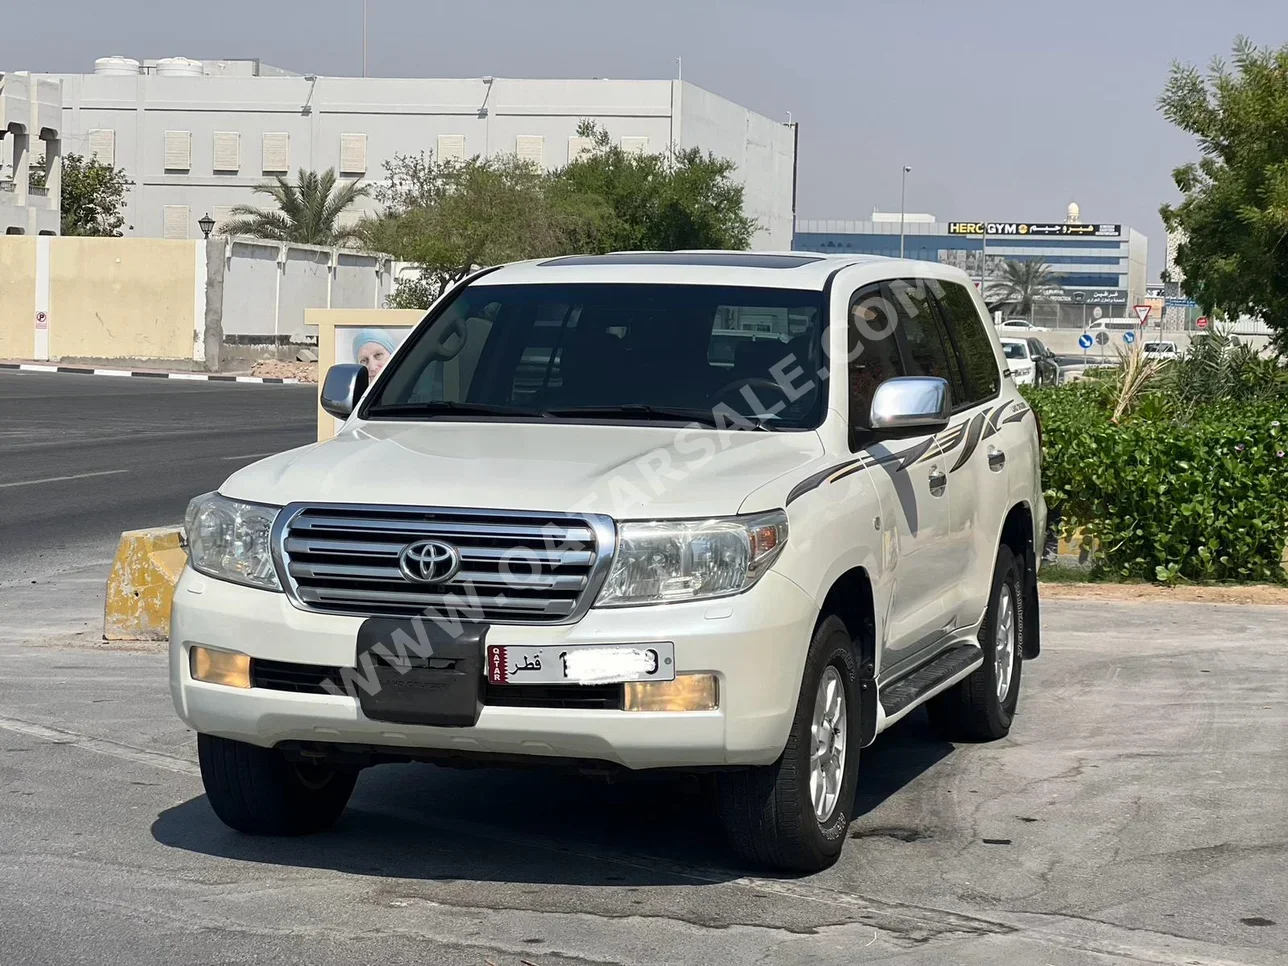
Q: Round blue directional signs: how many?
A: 2